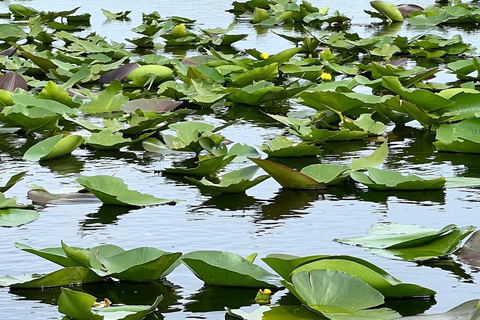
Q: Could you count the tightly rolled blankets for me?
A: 0